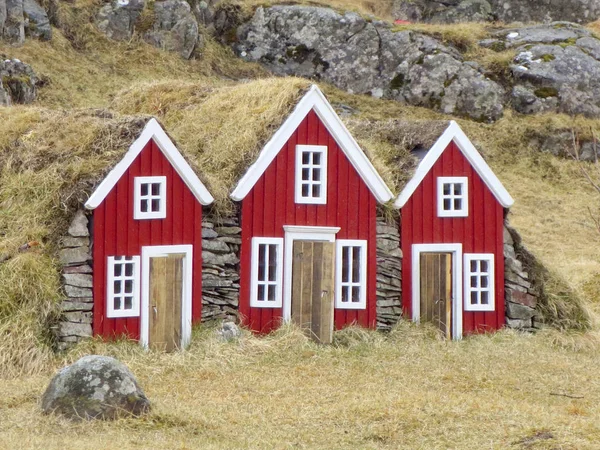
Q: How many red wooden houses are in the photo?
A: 3